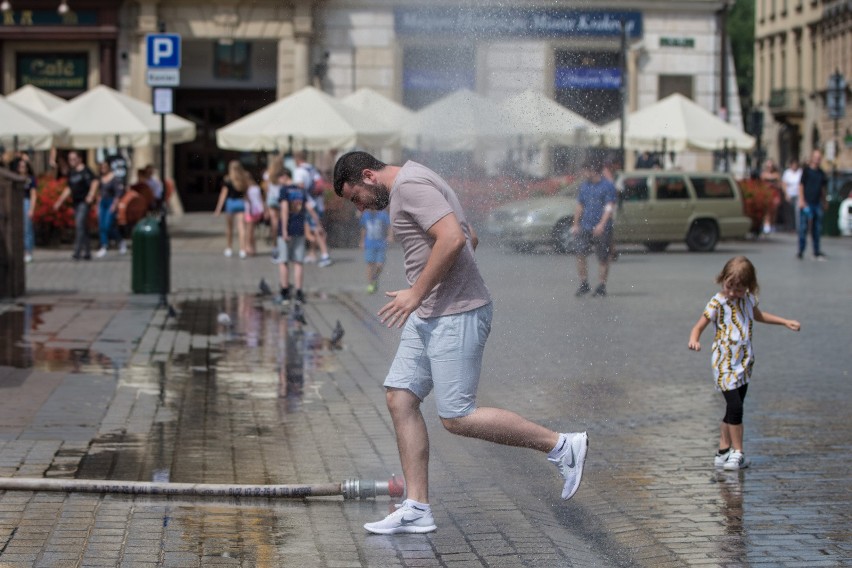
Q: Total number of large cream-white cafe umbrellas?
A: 8